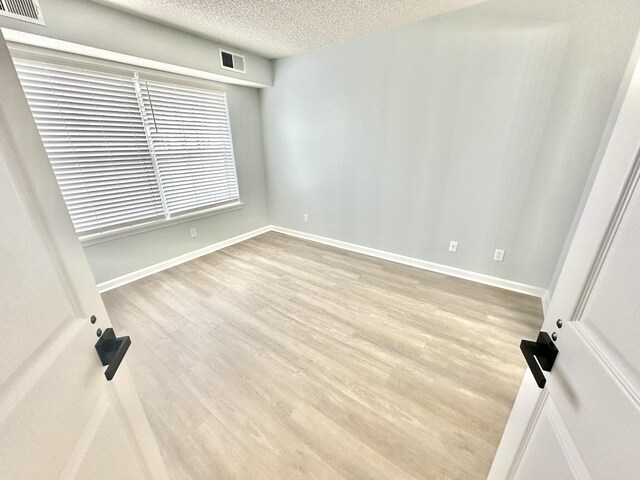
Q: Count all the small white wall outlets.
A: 4